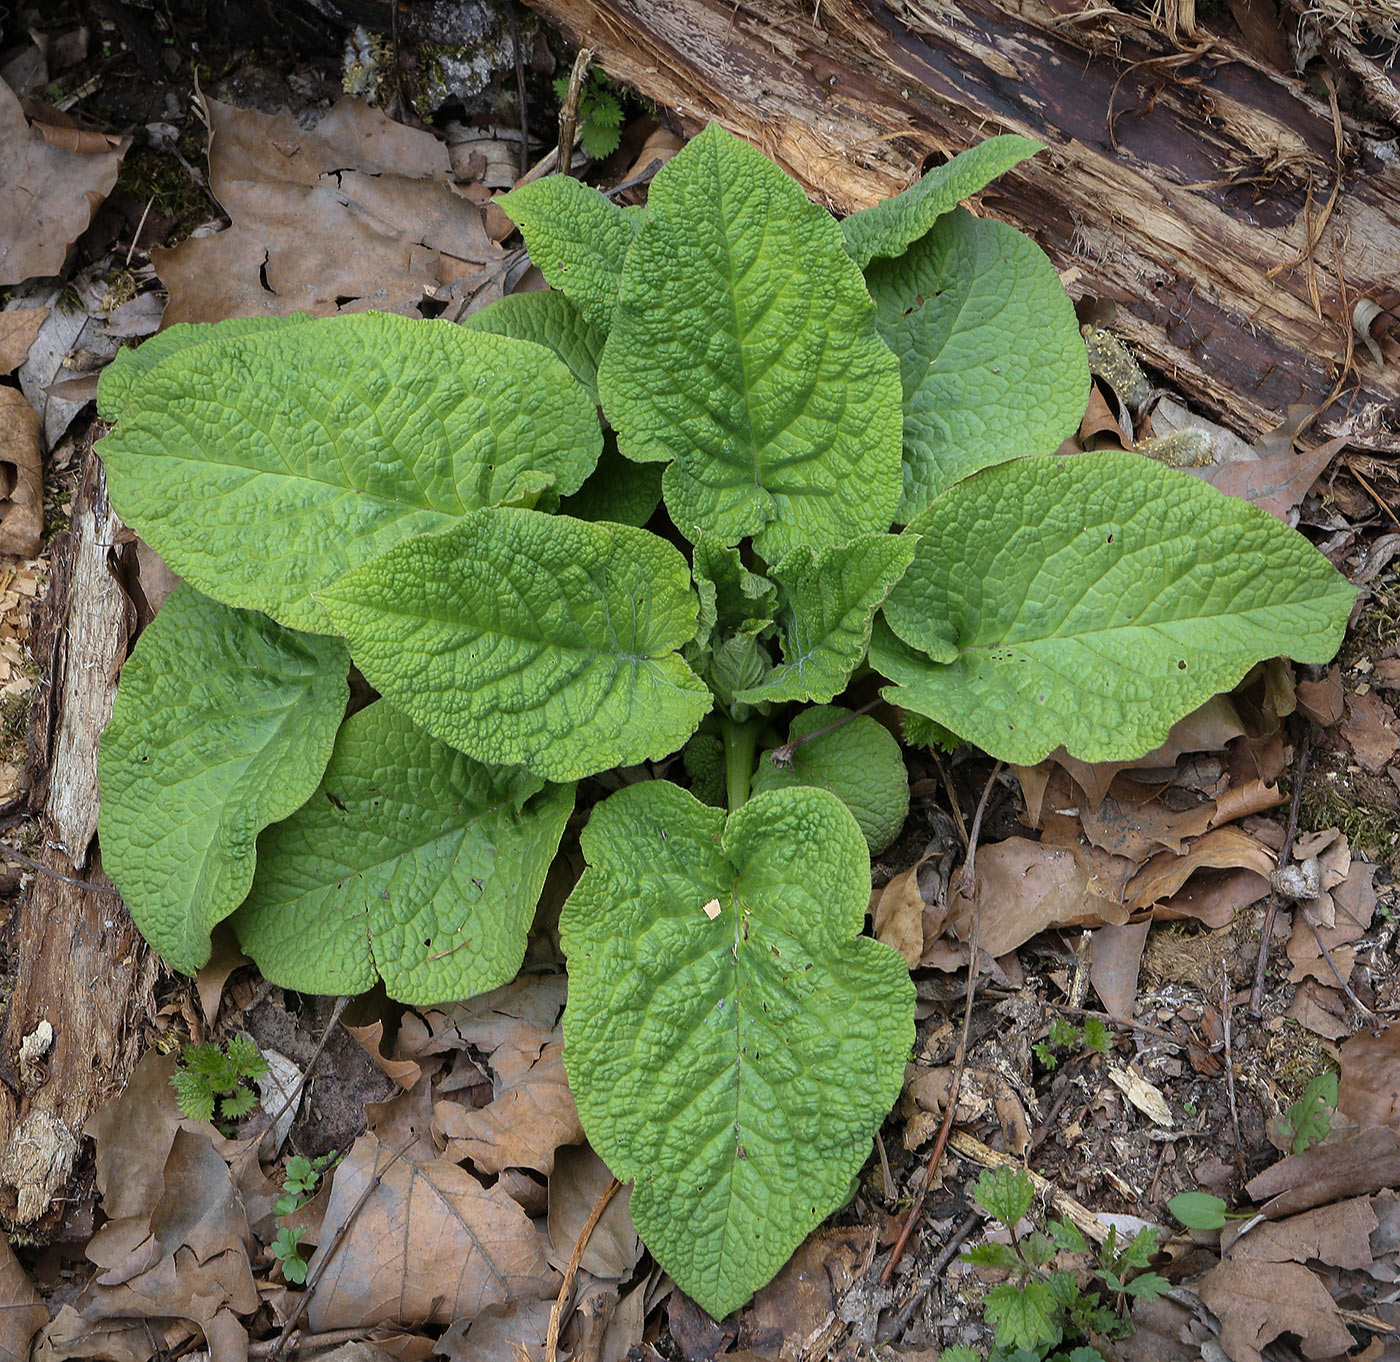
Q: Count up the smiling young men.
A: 0